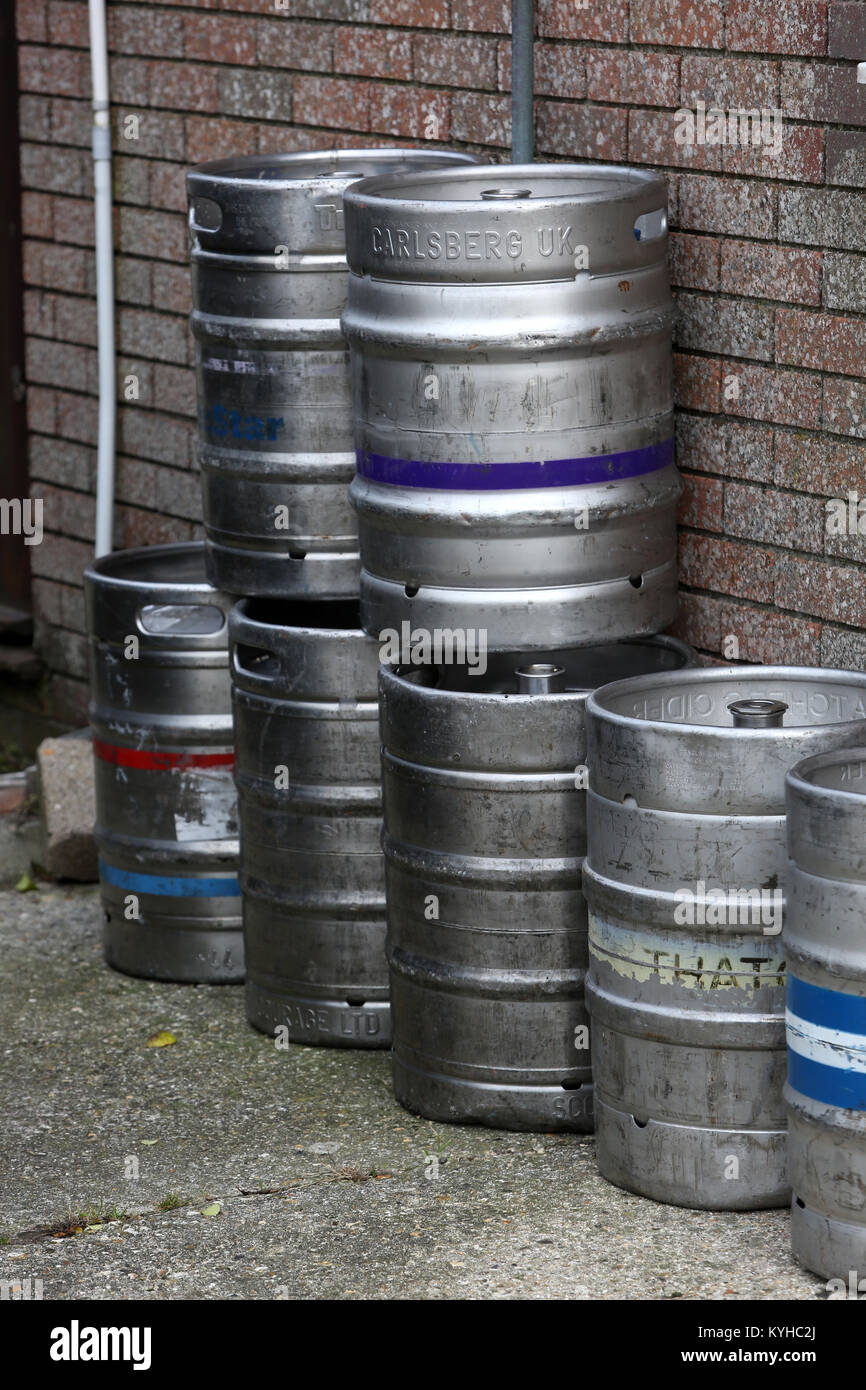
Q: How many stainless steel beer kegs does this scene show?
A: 7